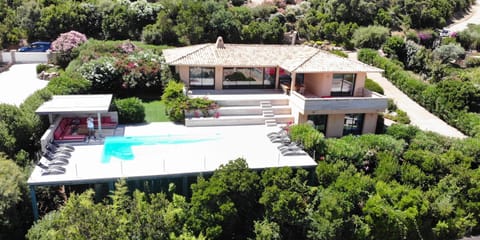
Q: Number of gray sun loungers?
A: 8